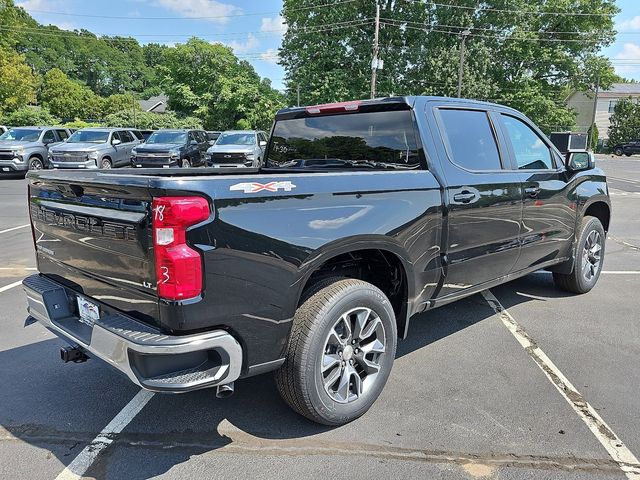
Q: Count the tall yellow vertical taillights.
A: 0